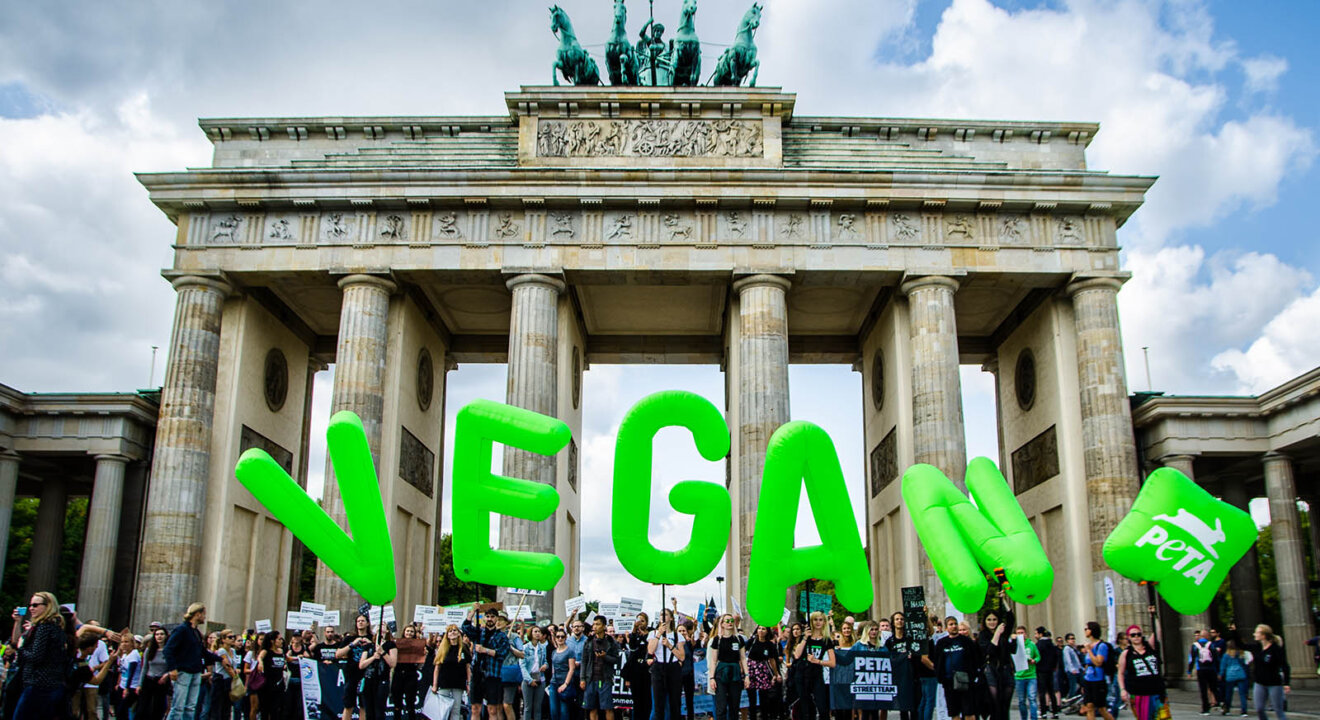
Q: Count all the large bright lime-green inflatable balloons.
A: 6